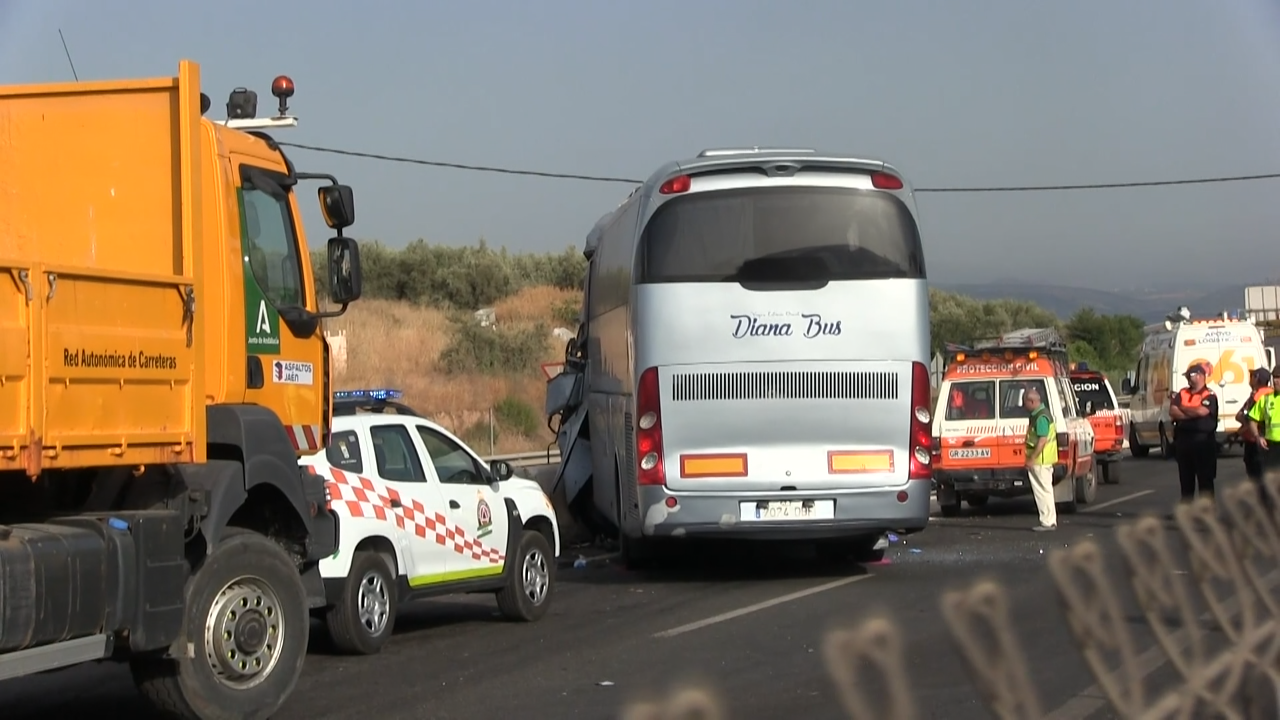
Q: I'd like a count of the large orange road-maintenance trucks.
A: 1